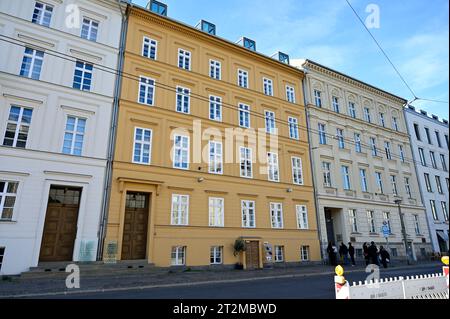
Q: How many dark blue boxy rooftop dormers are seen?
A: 4